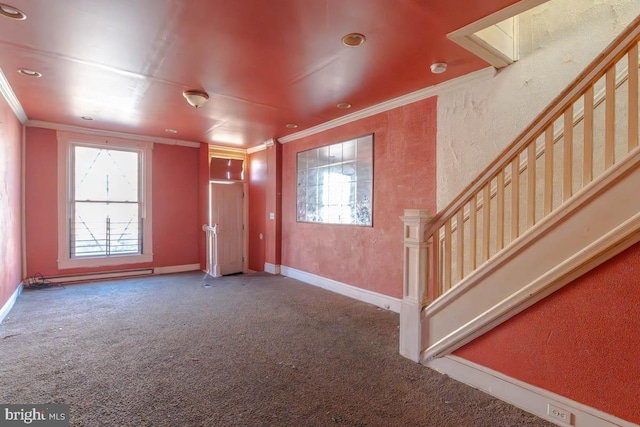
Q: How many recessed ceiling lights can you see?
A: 7